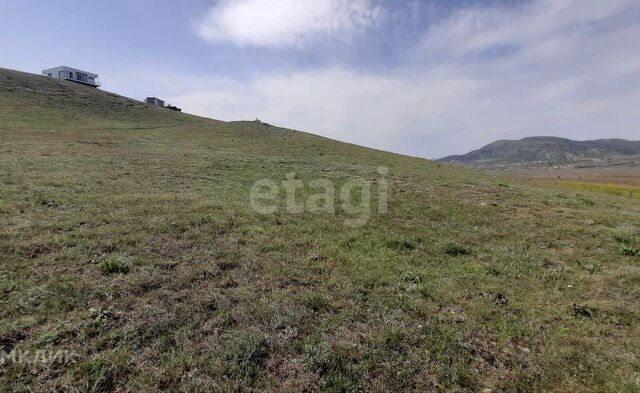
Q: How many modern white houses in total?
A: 1